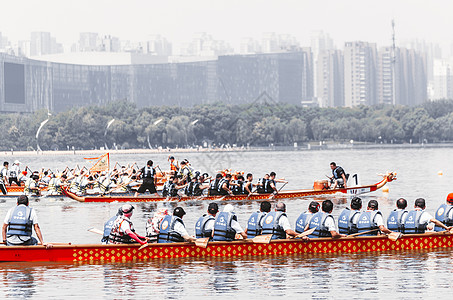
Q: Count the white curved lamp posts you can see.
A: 4